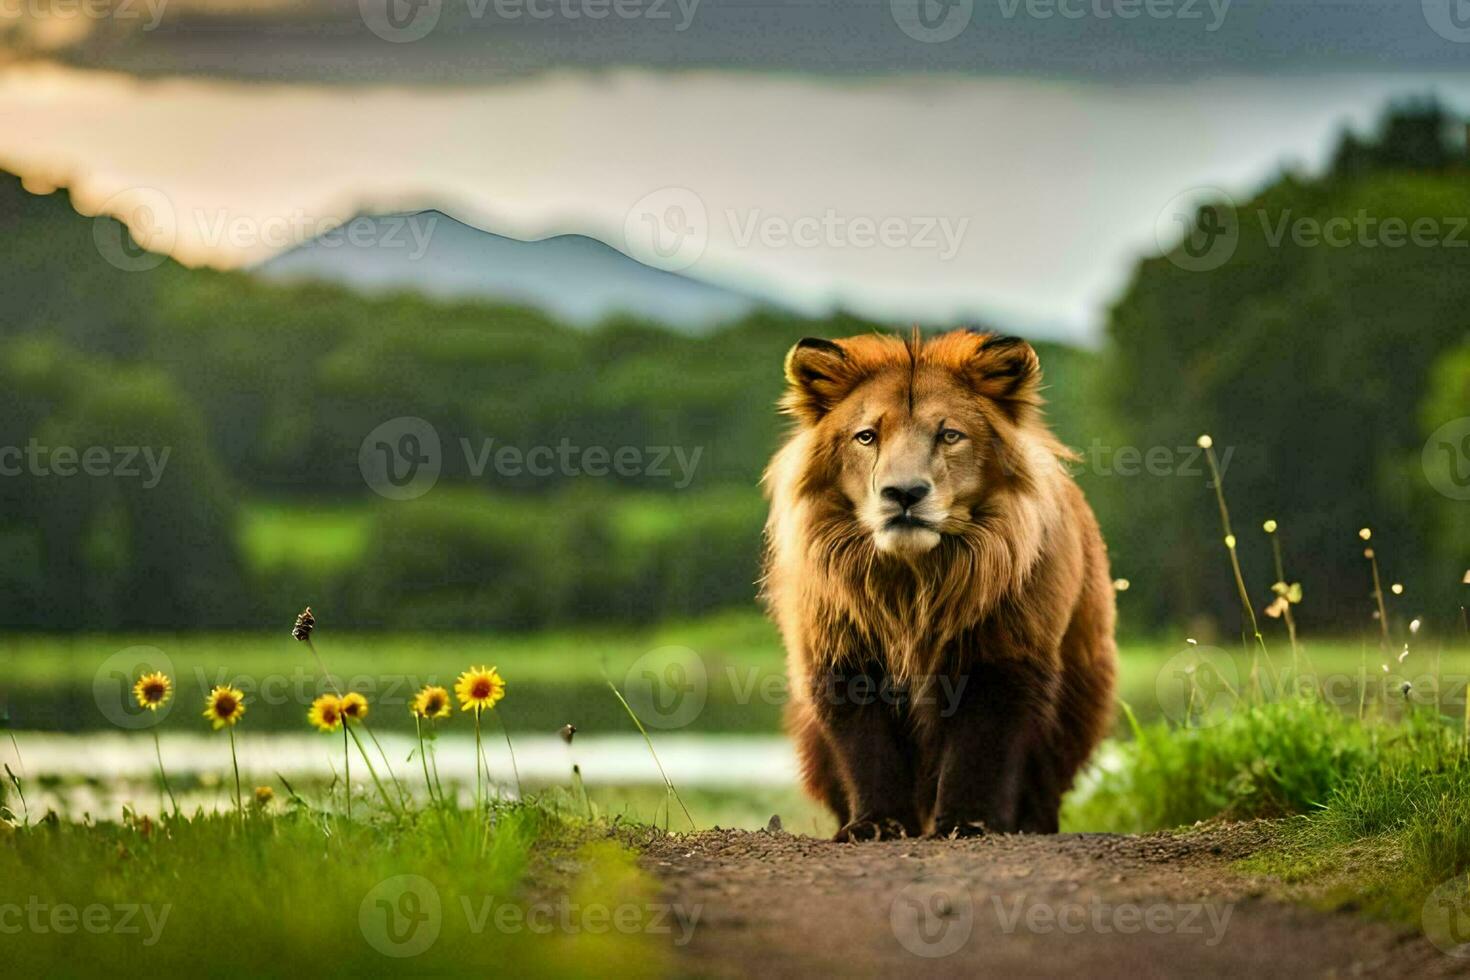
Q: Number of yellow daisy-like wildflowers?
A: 6